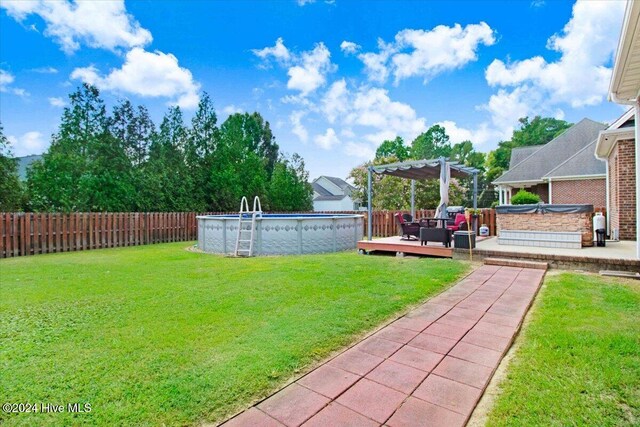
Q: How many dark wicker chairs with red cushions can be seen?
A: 2